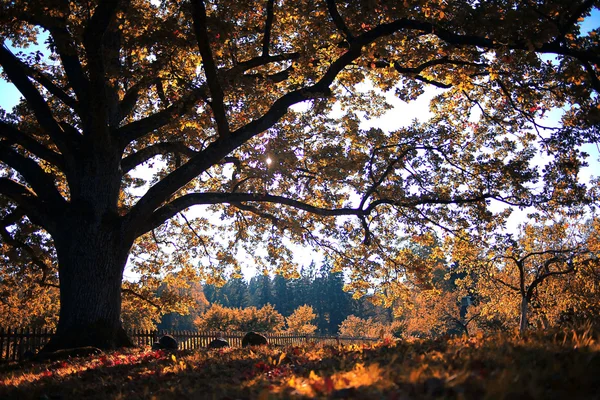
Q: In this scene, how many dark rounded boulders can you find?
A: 3